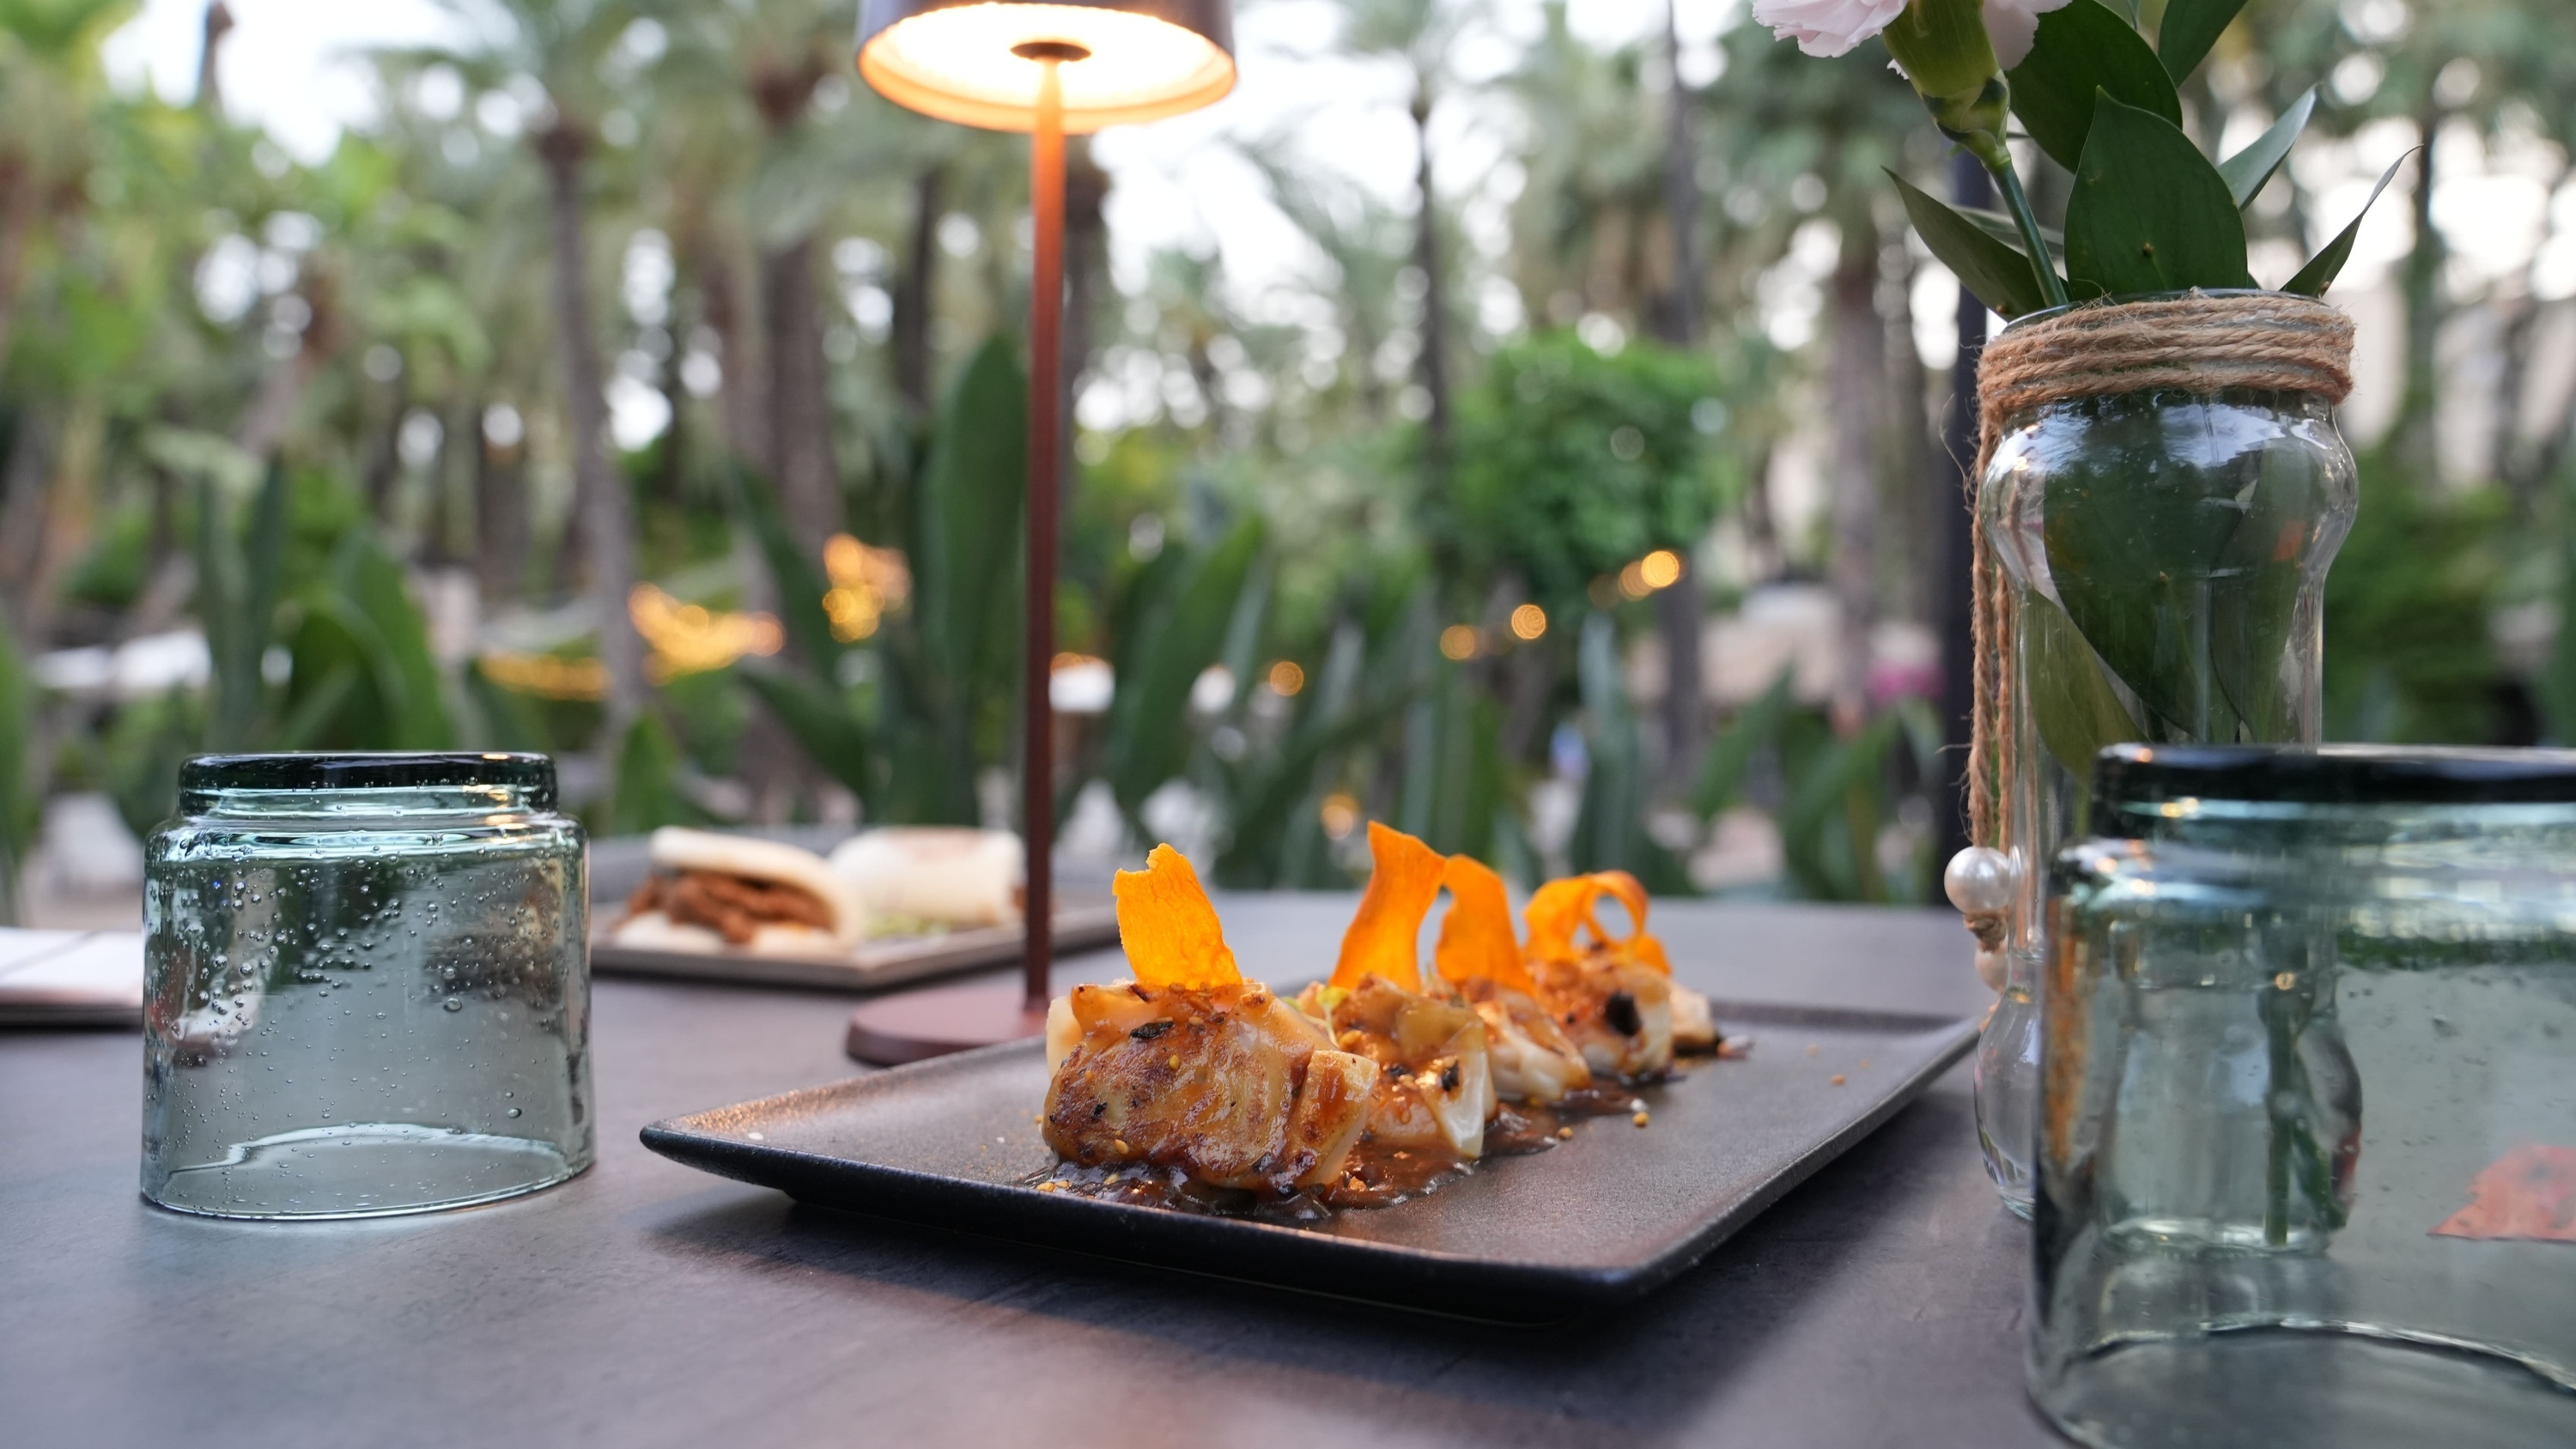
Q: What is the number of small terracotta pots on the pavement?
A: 0